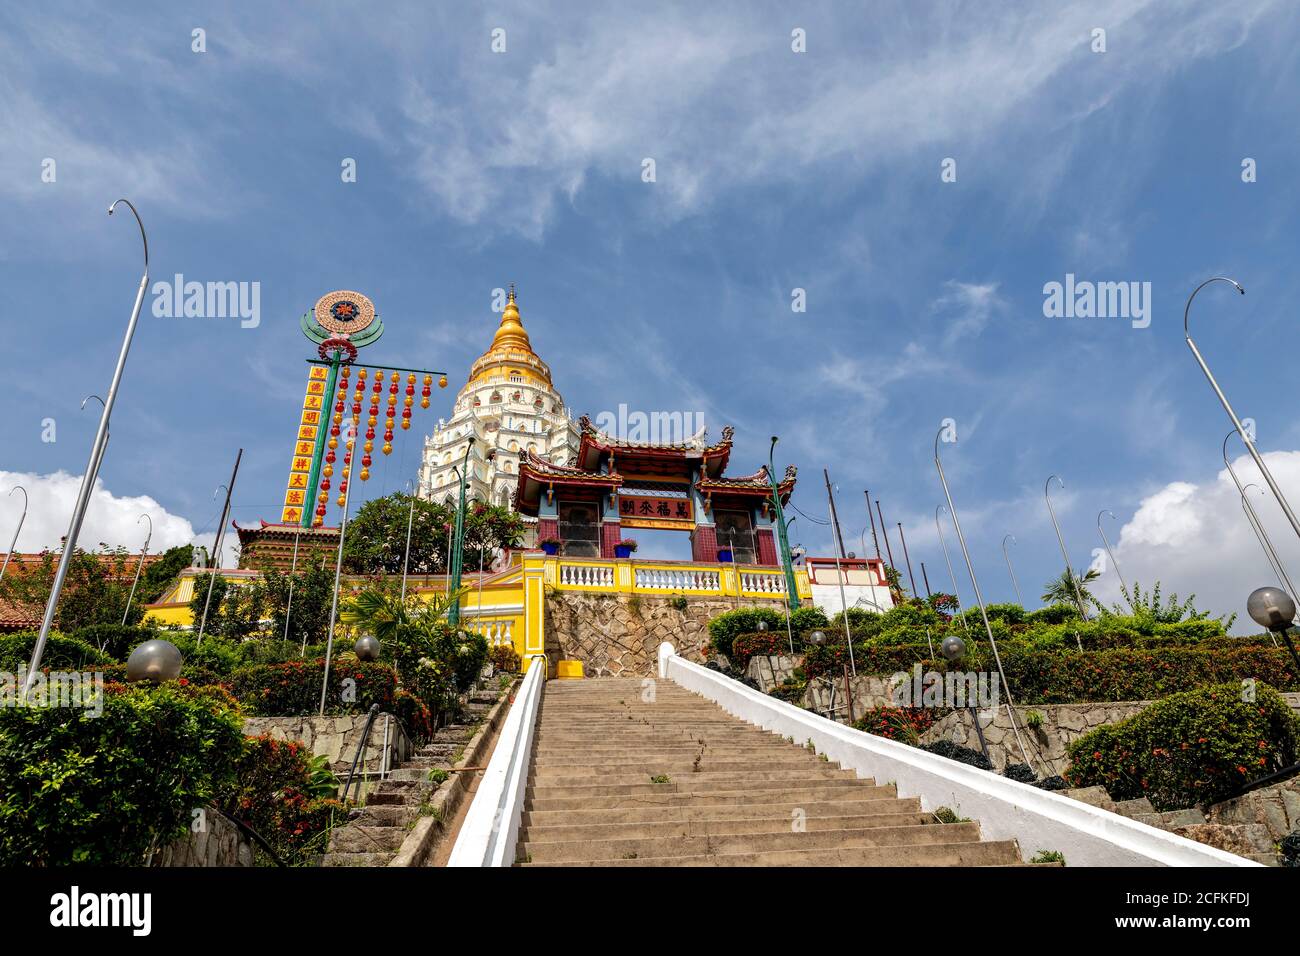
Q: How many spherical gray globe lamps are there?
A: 6